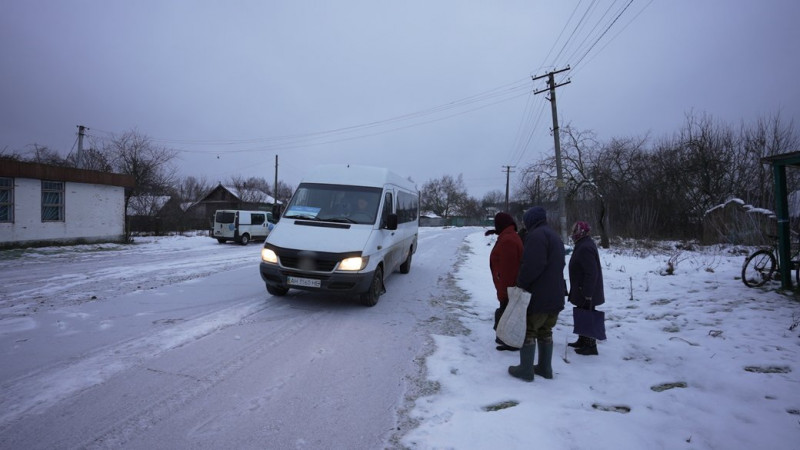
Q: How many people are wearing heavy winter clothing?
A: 3